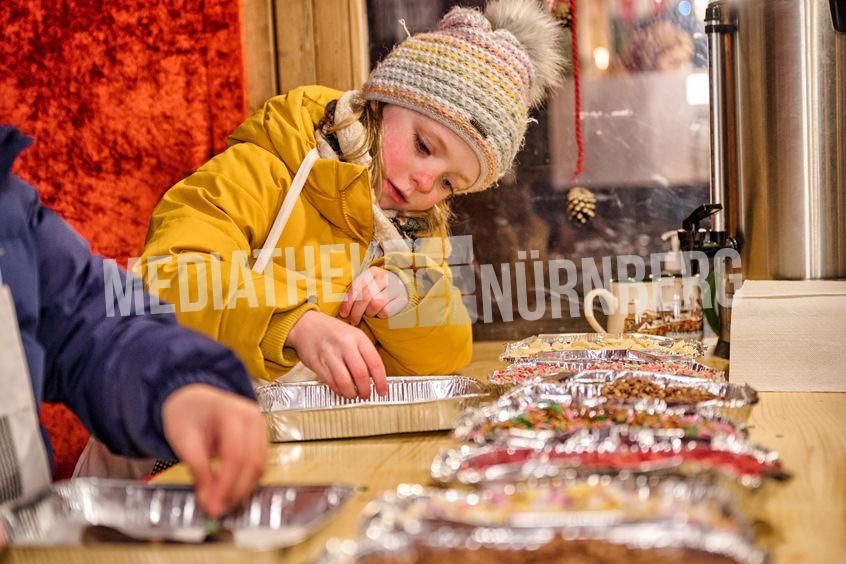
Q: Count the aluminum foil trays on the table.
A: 9